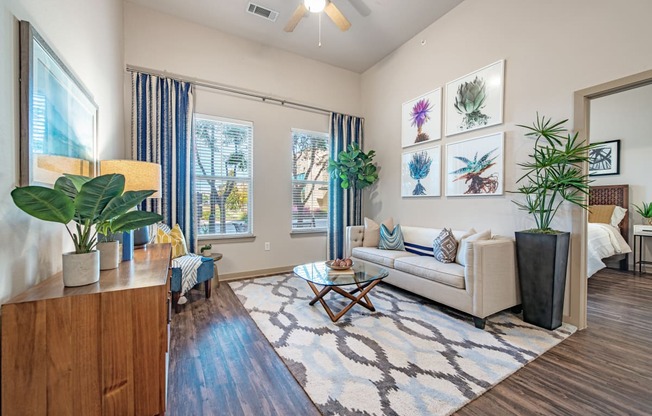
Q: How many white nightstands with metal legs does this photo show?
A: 1